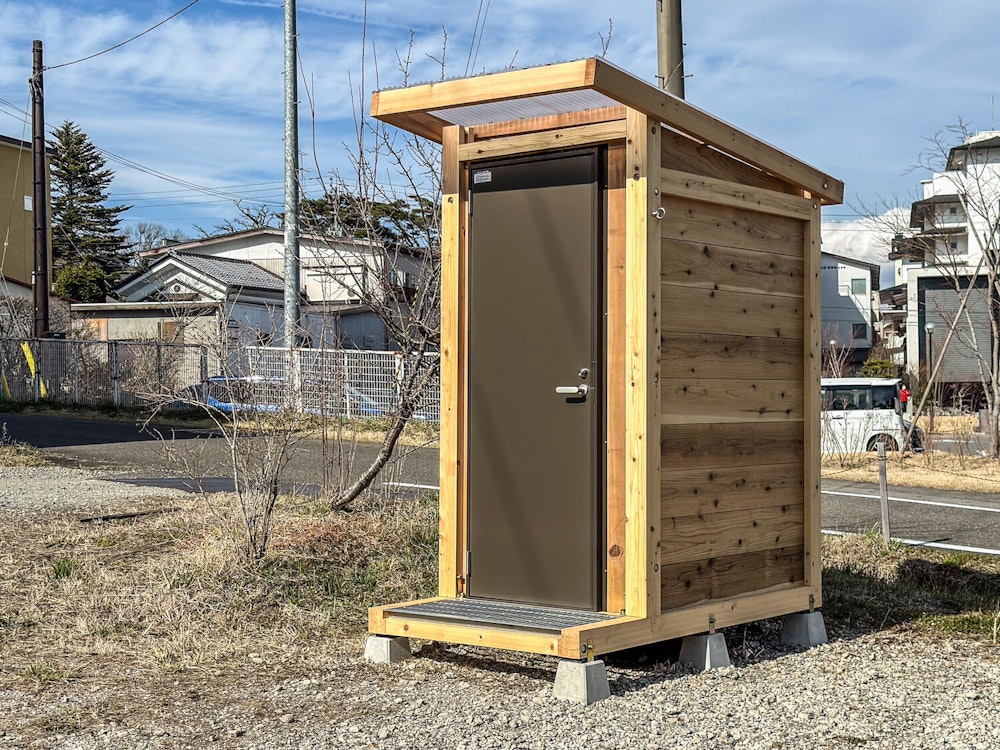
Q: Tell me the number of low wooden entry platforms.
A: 1